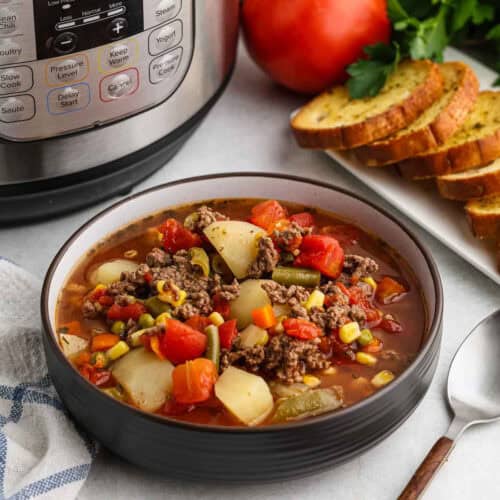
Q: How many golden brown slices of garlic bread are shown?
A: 5